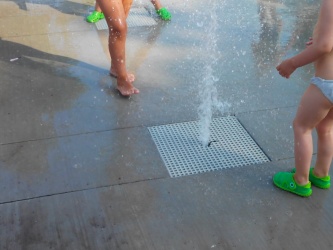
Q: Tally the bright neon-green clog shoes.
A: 4